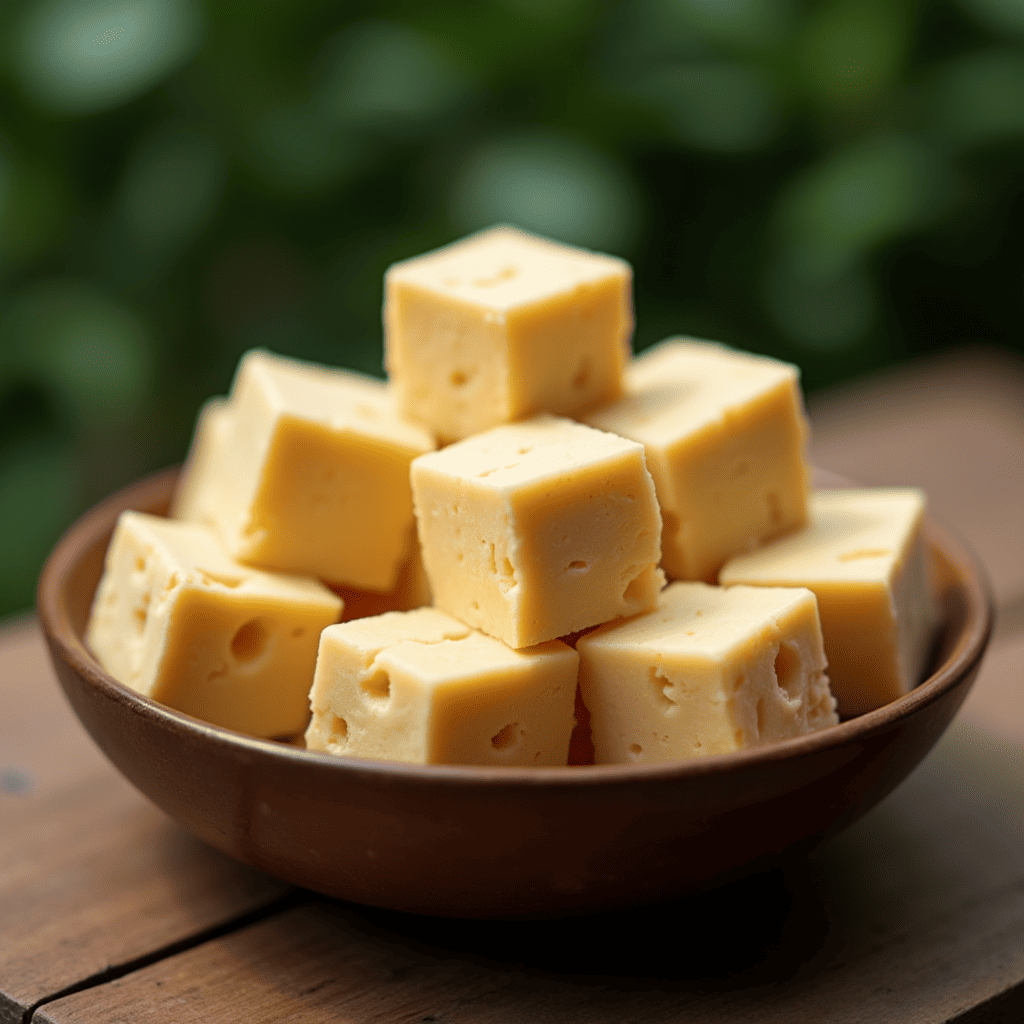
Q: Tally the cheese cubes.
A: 9